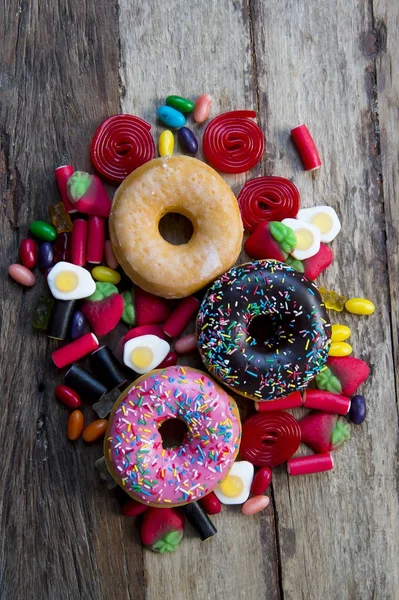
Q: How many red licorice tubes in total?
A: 9